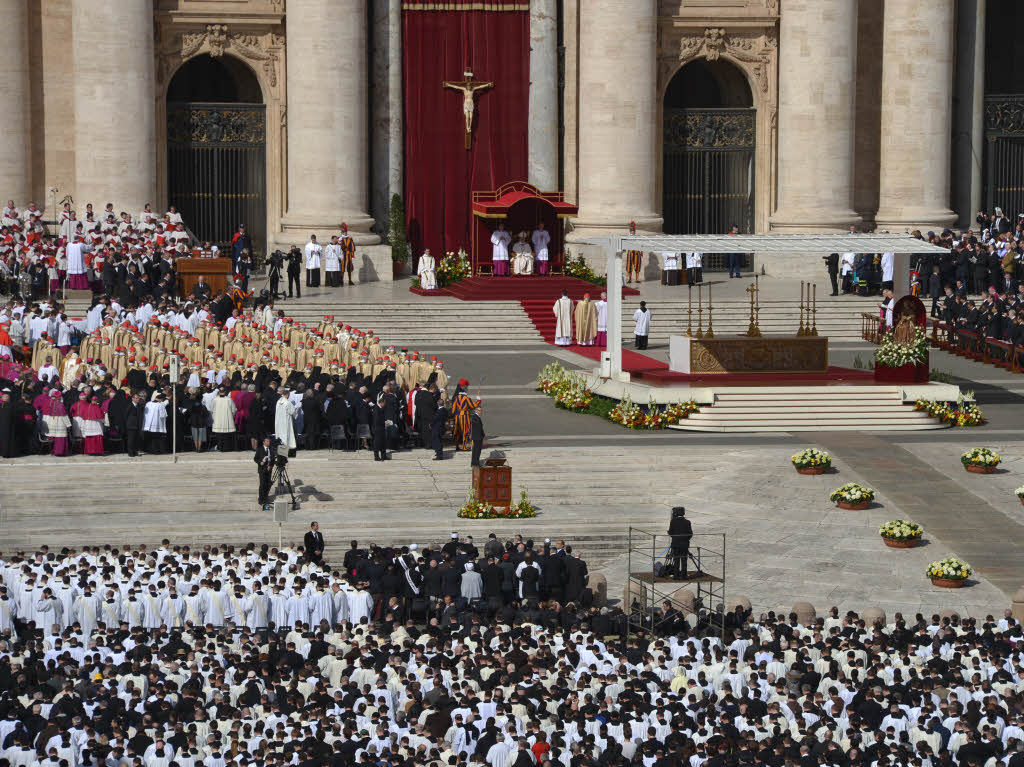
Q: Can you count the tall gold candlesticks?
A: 7